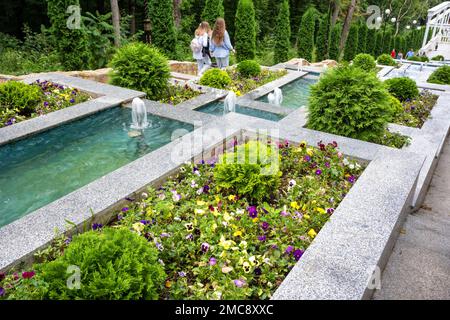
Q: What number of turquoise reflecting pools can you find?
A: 3